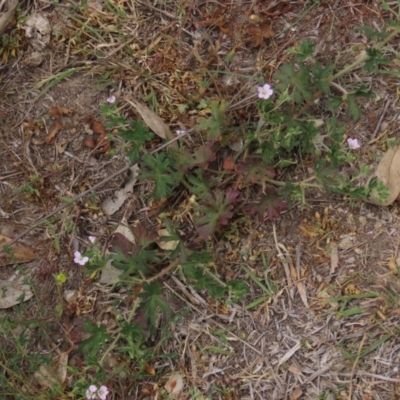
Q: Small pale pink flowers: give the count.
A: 8